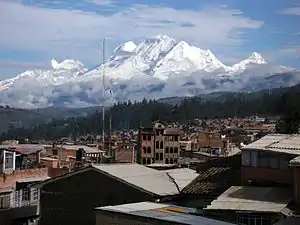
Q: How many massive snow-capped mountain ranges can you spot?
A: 1